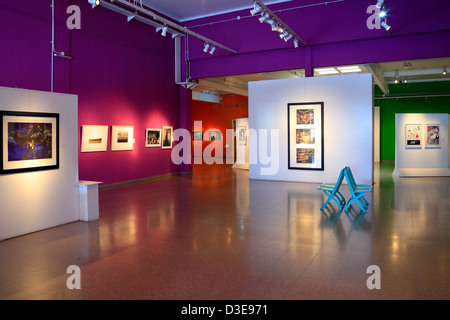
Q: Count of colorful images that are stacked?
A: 3